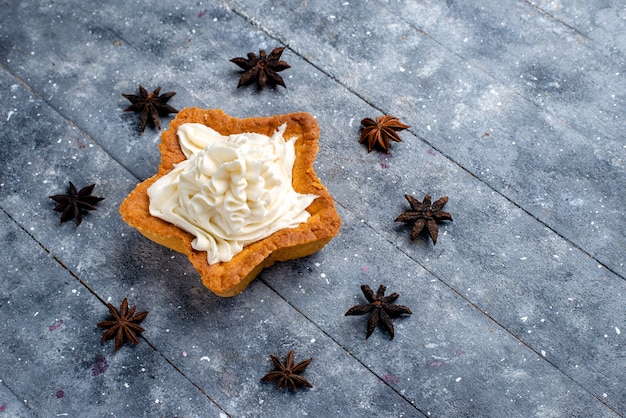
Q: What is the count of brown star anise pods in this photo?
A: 8